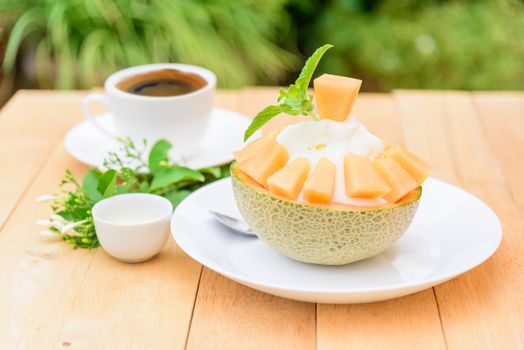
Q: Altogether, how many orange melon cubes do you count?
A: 8